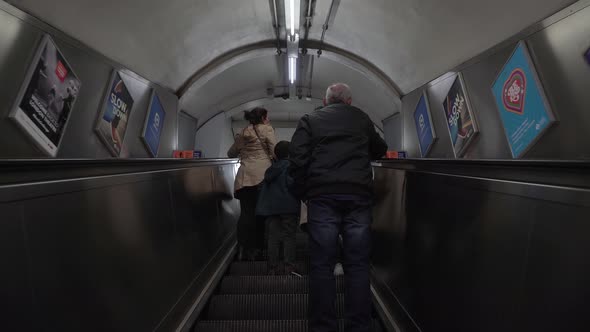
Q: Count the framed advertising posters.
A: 6